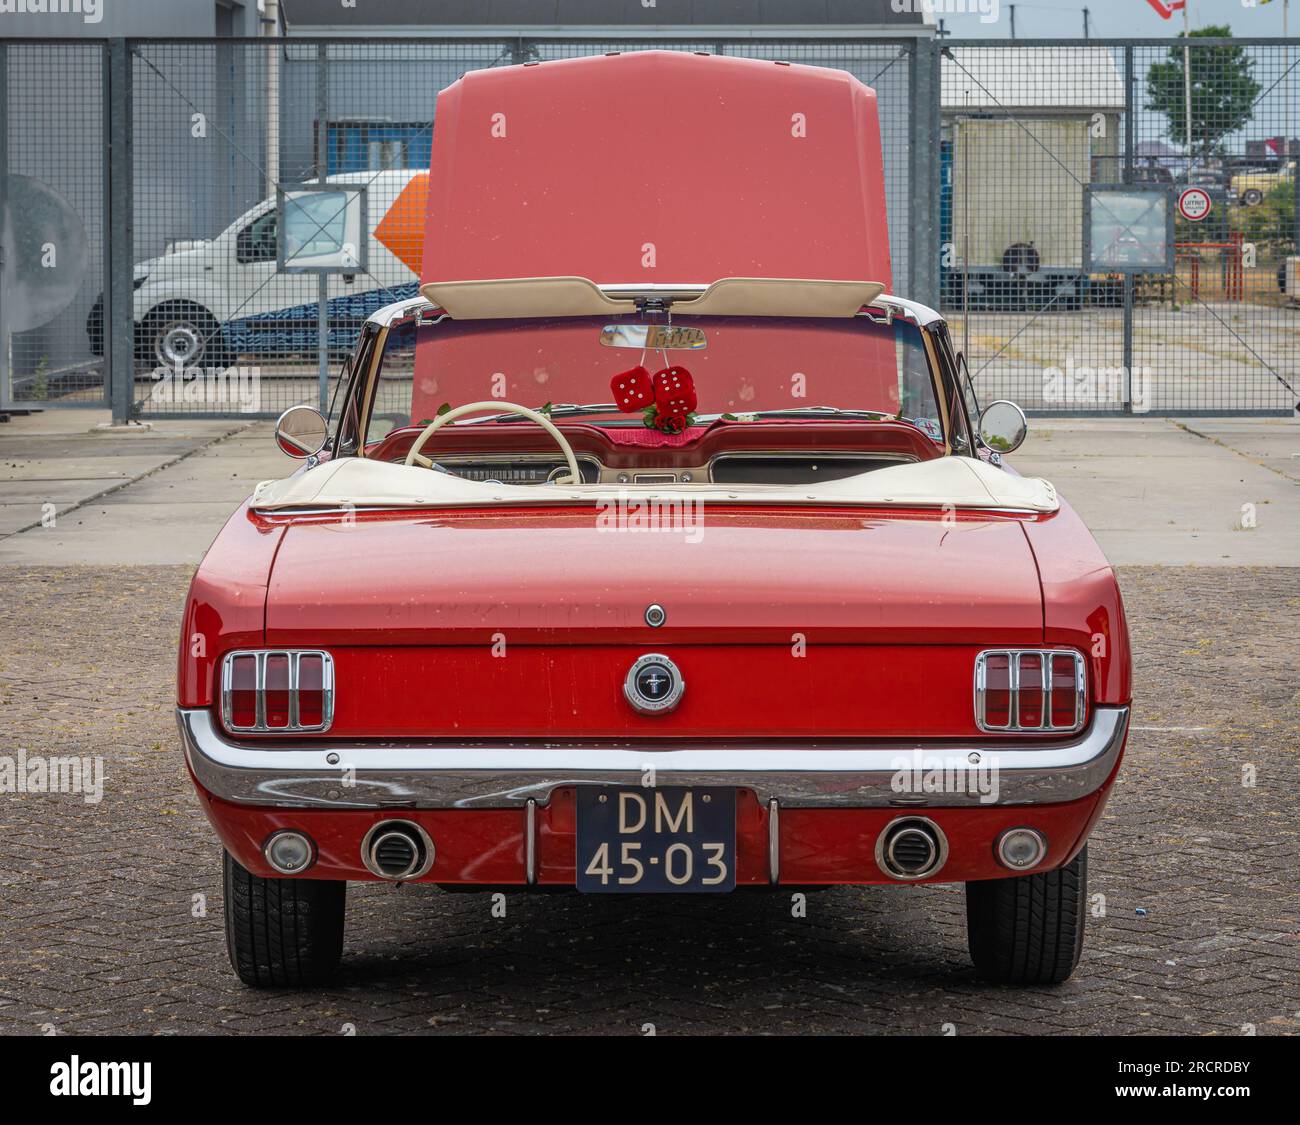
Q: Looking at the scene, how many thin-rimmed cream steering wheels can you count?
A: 1